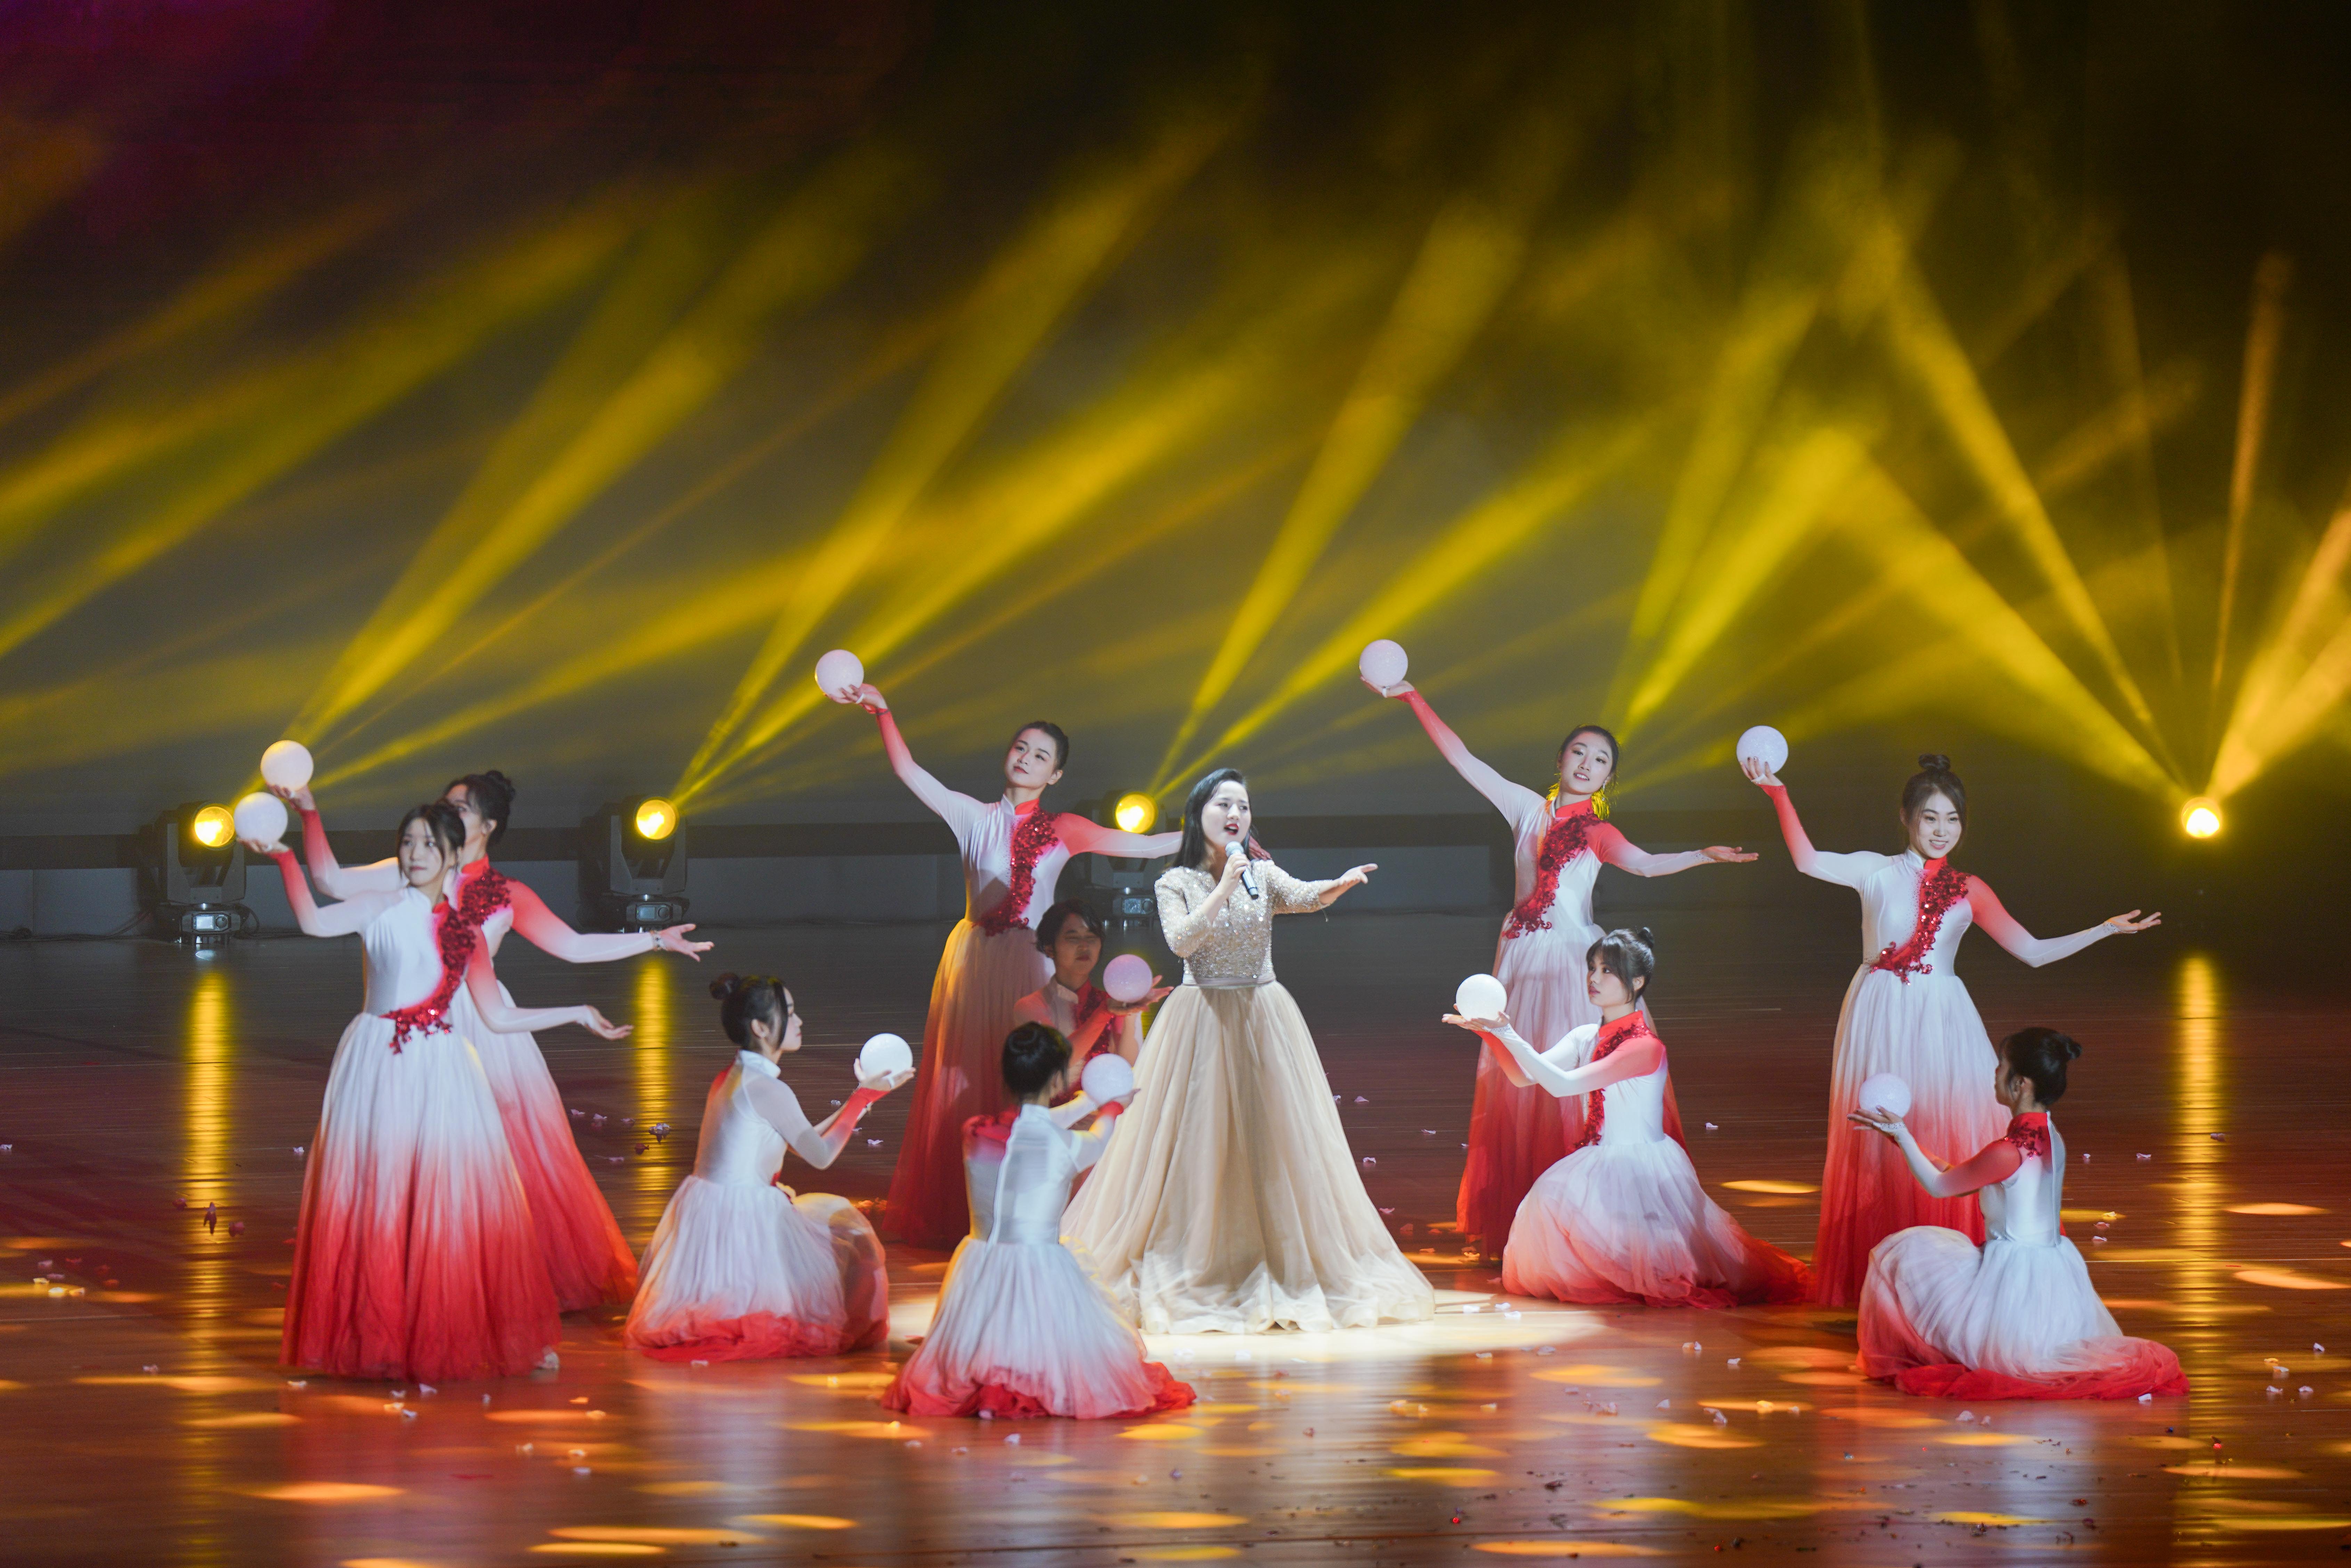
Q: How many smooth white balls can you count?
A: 10